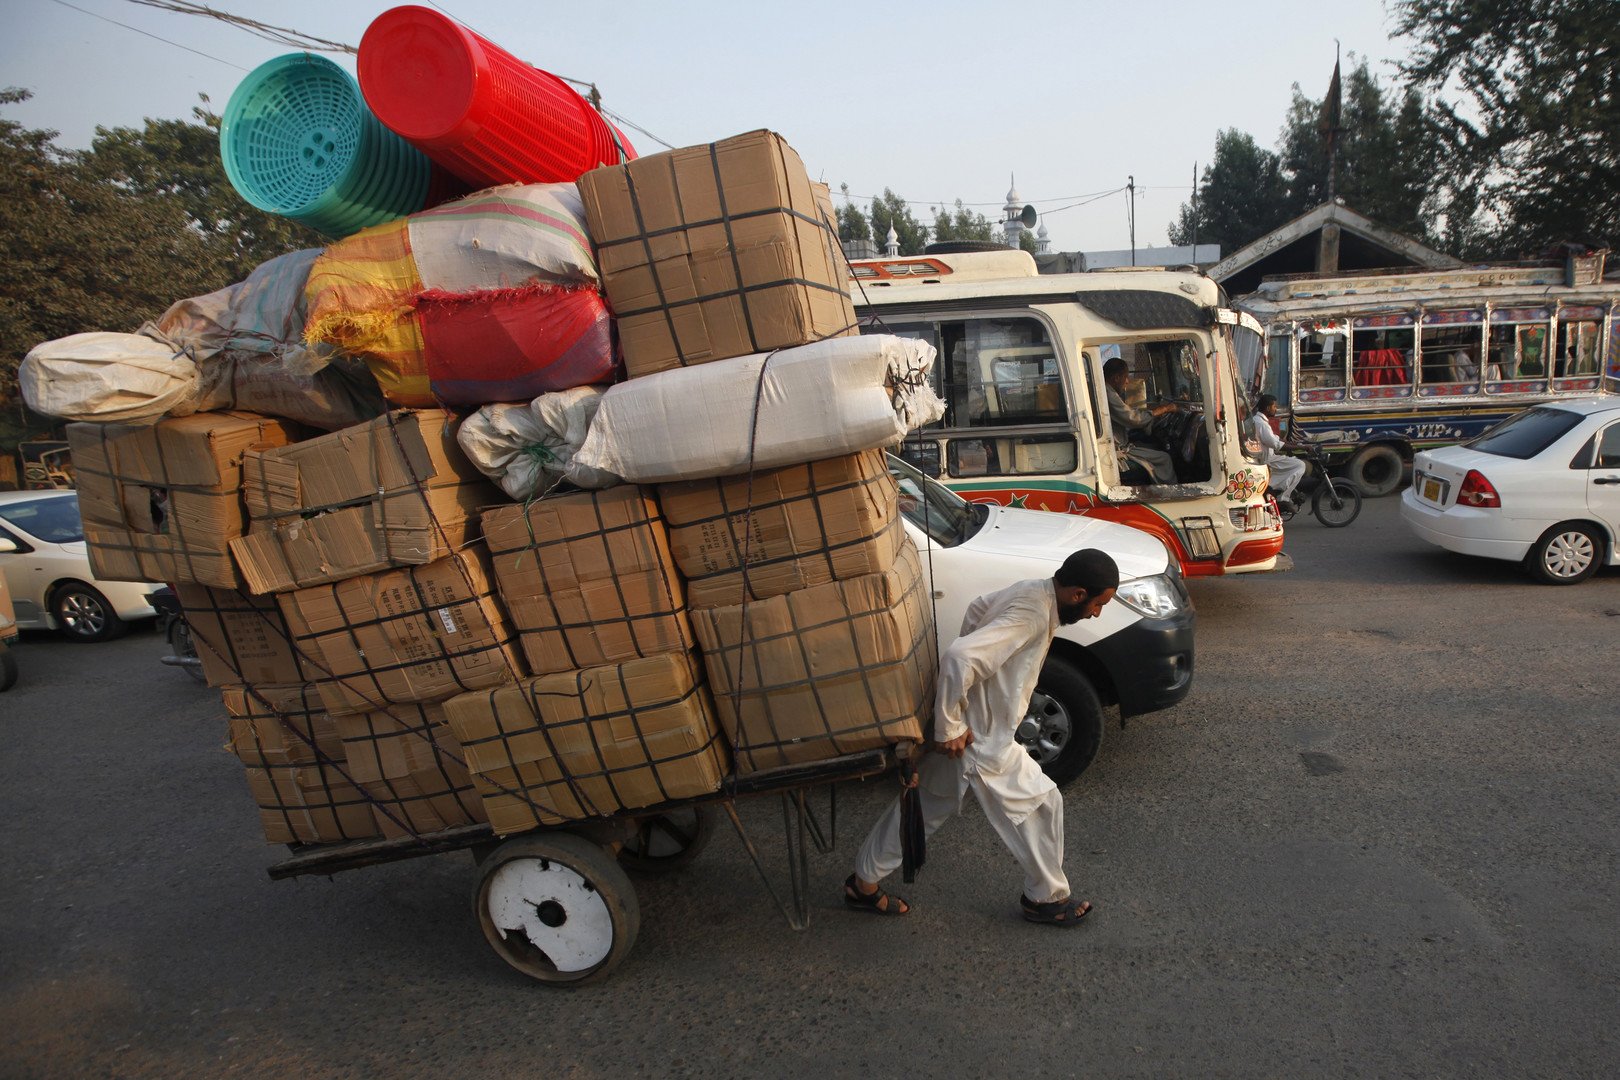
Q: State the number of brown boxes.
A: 11